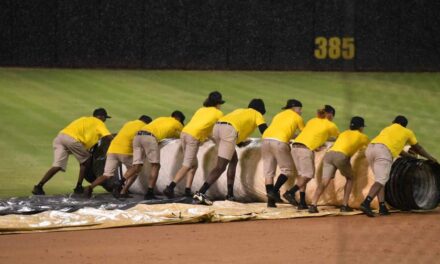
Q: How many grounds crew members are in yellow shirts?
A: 9